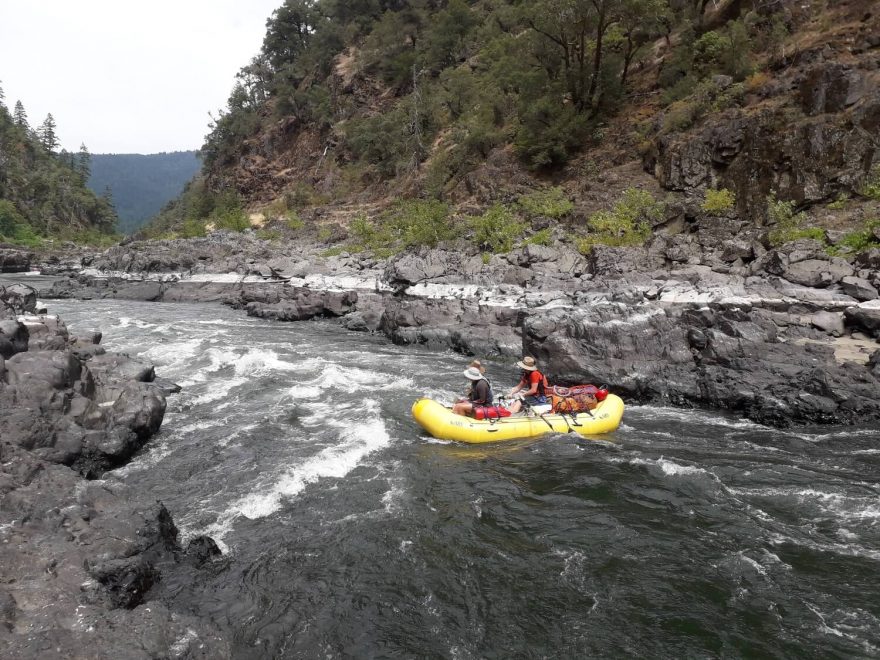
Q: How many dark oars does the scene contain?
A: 2